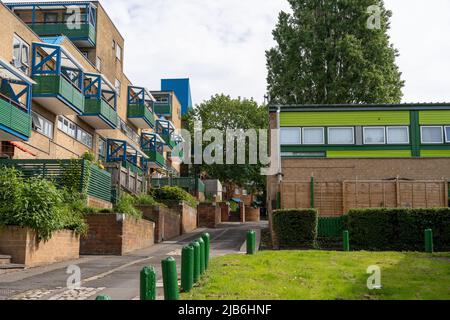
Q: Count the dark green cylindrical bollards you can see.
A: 10